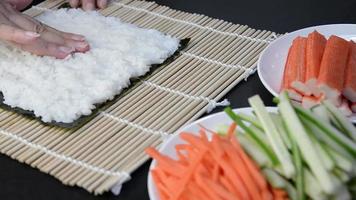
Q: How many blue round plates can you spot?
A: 0